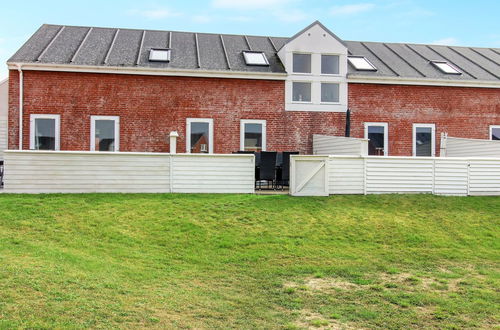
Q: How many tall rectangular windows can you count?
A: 7